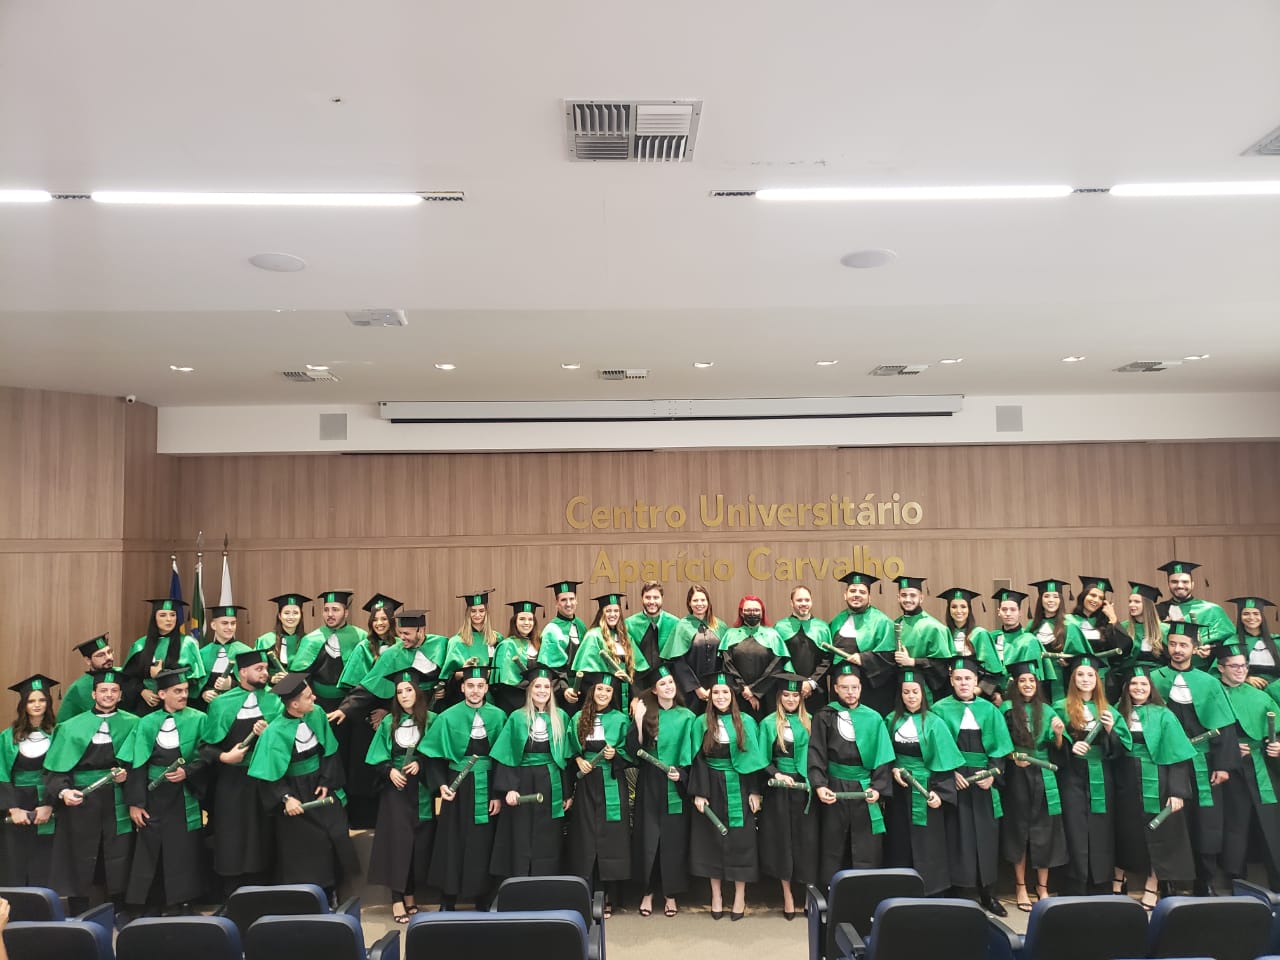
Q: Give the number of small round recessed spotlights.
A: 9